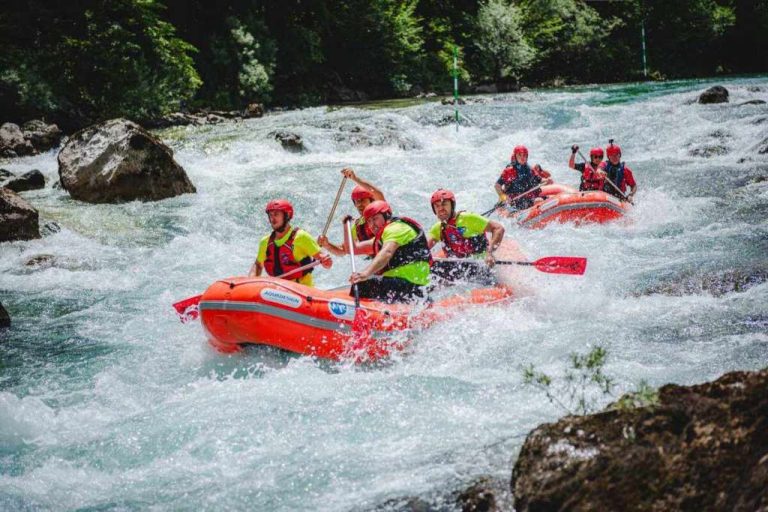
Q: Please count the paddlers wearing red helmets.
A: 7